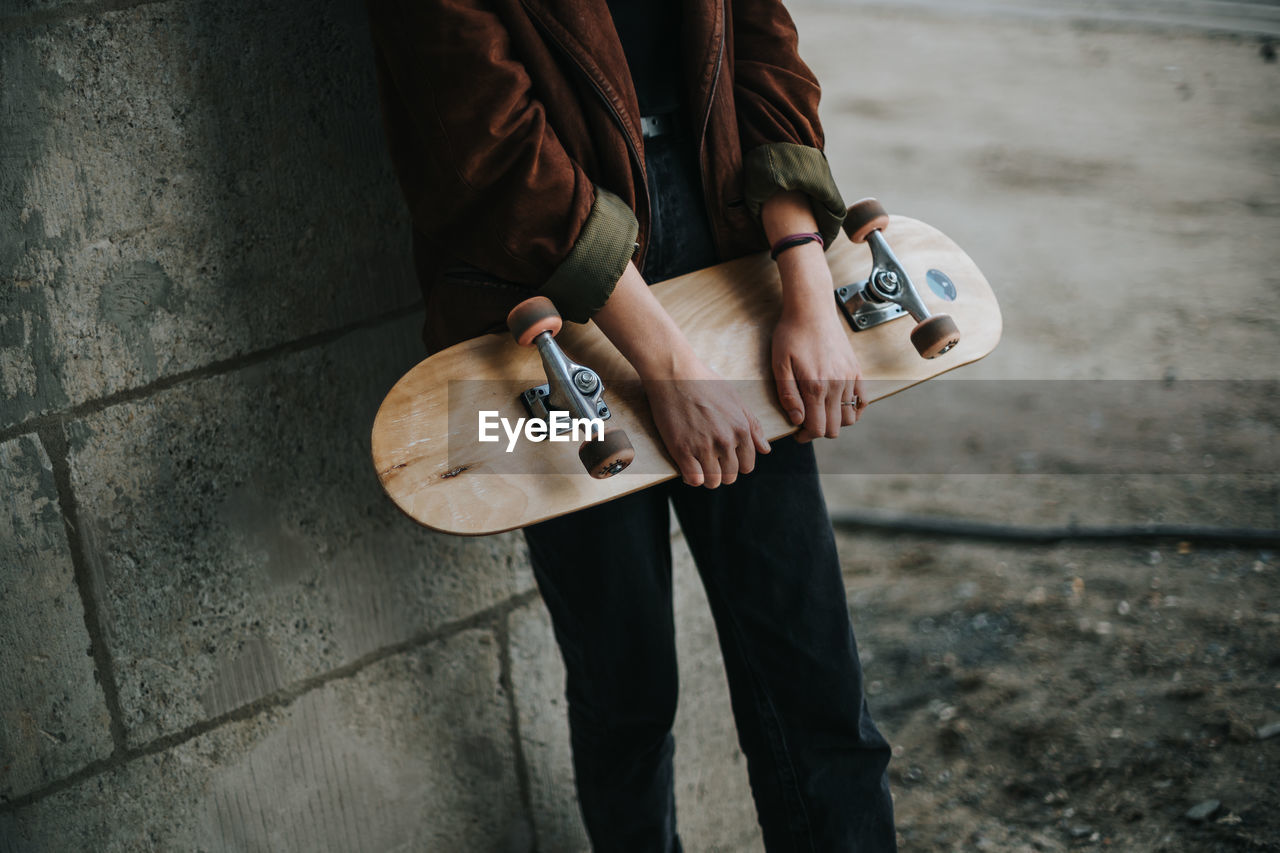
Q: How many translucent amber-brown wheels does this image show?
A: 4